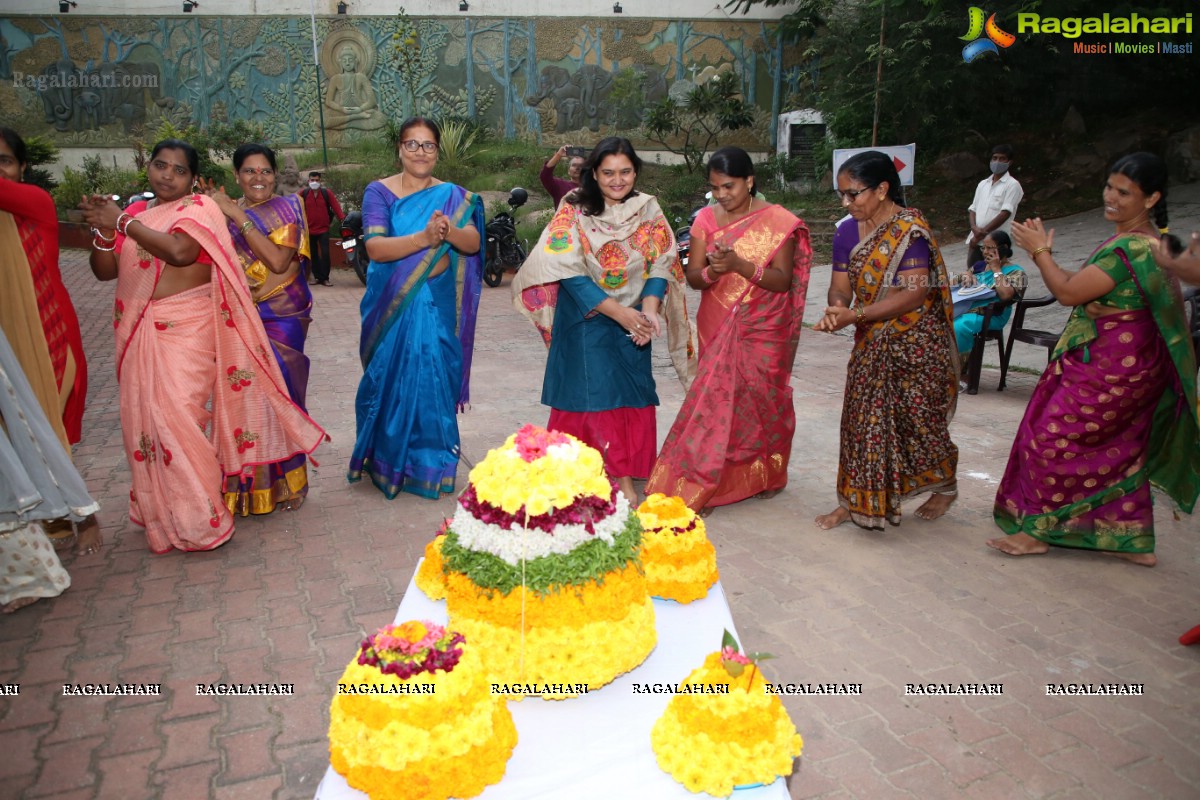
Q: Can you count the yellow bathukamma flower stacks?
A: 5